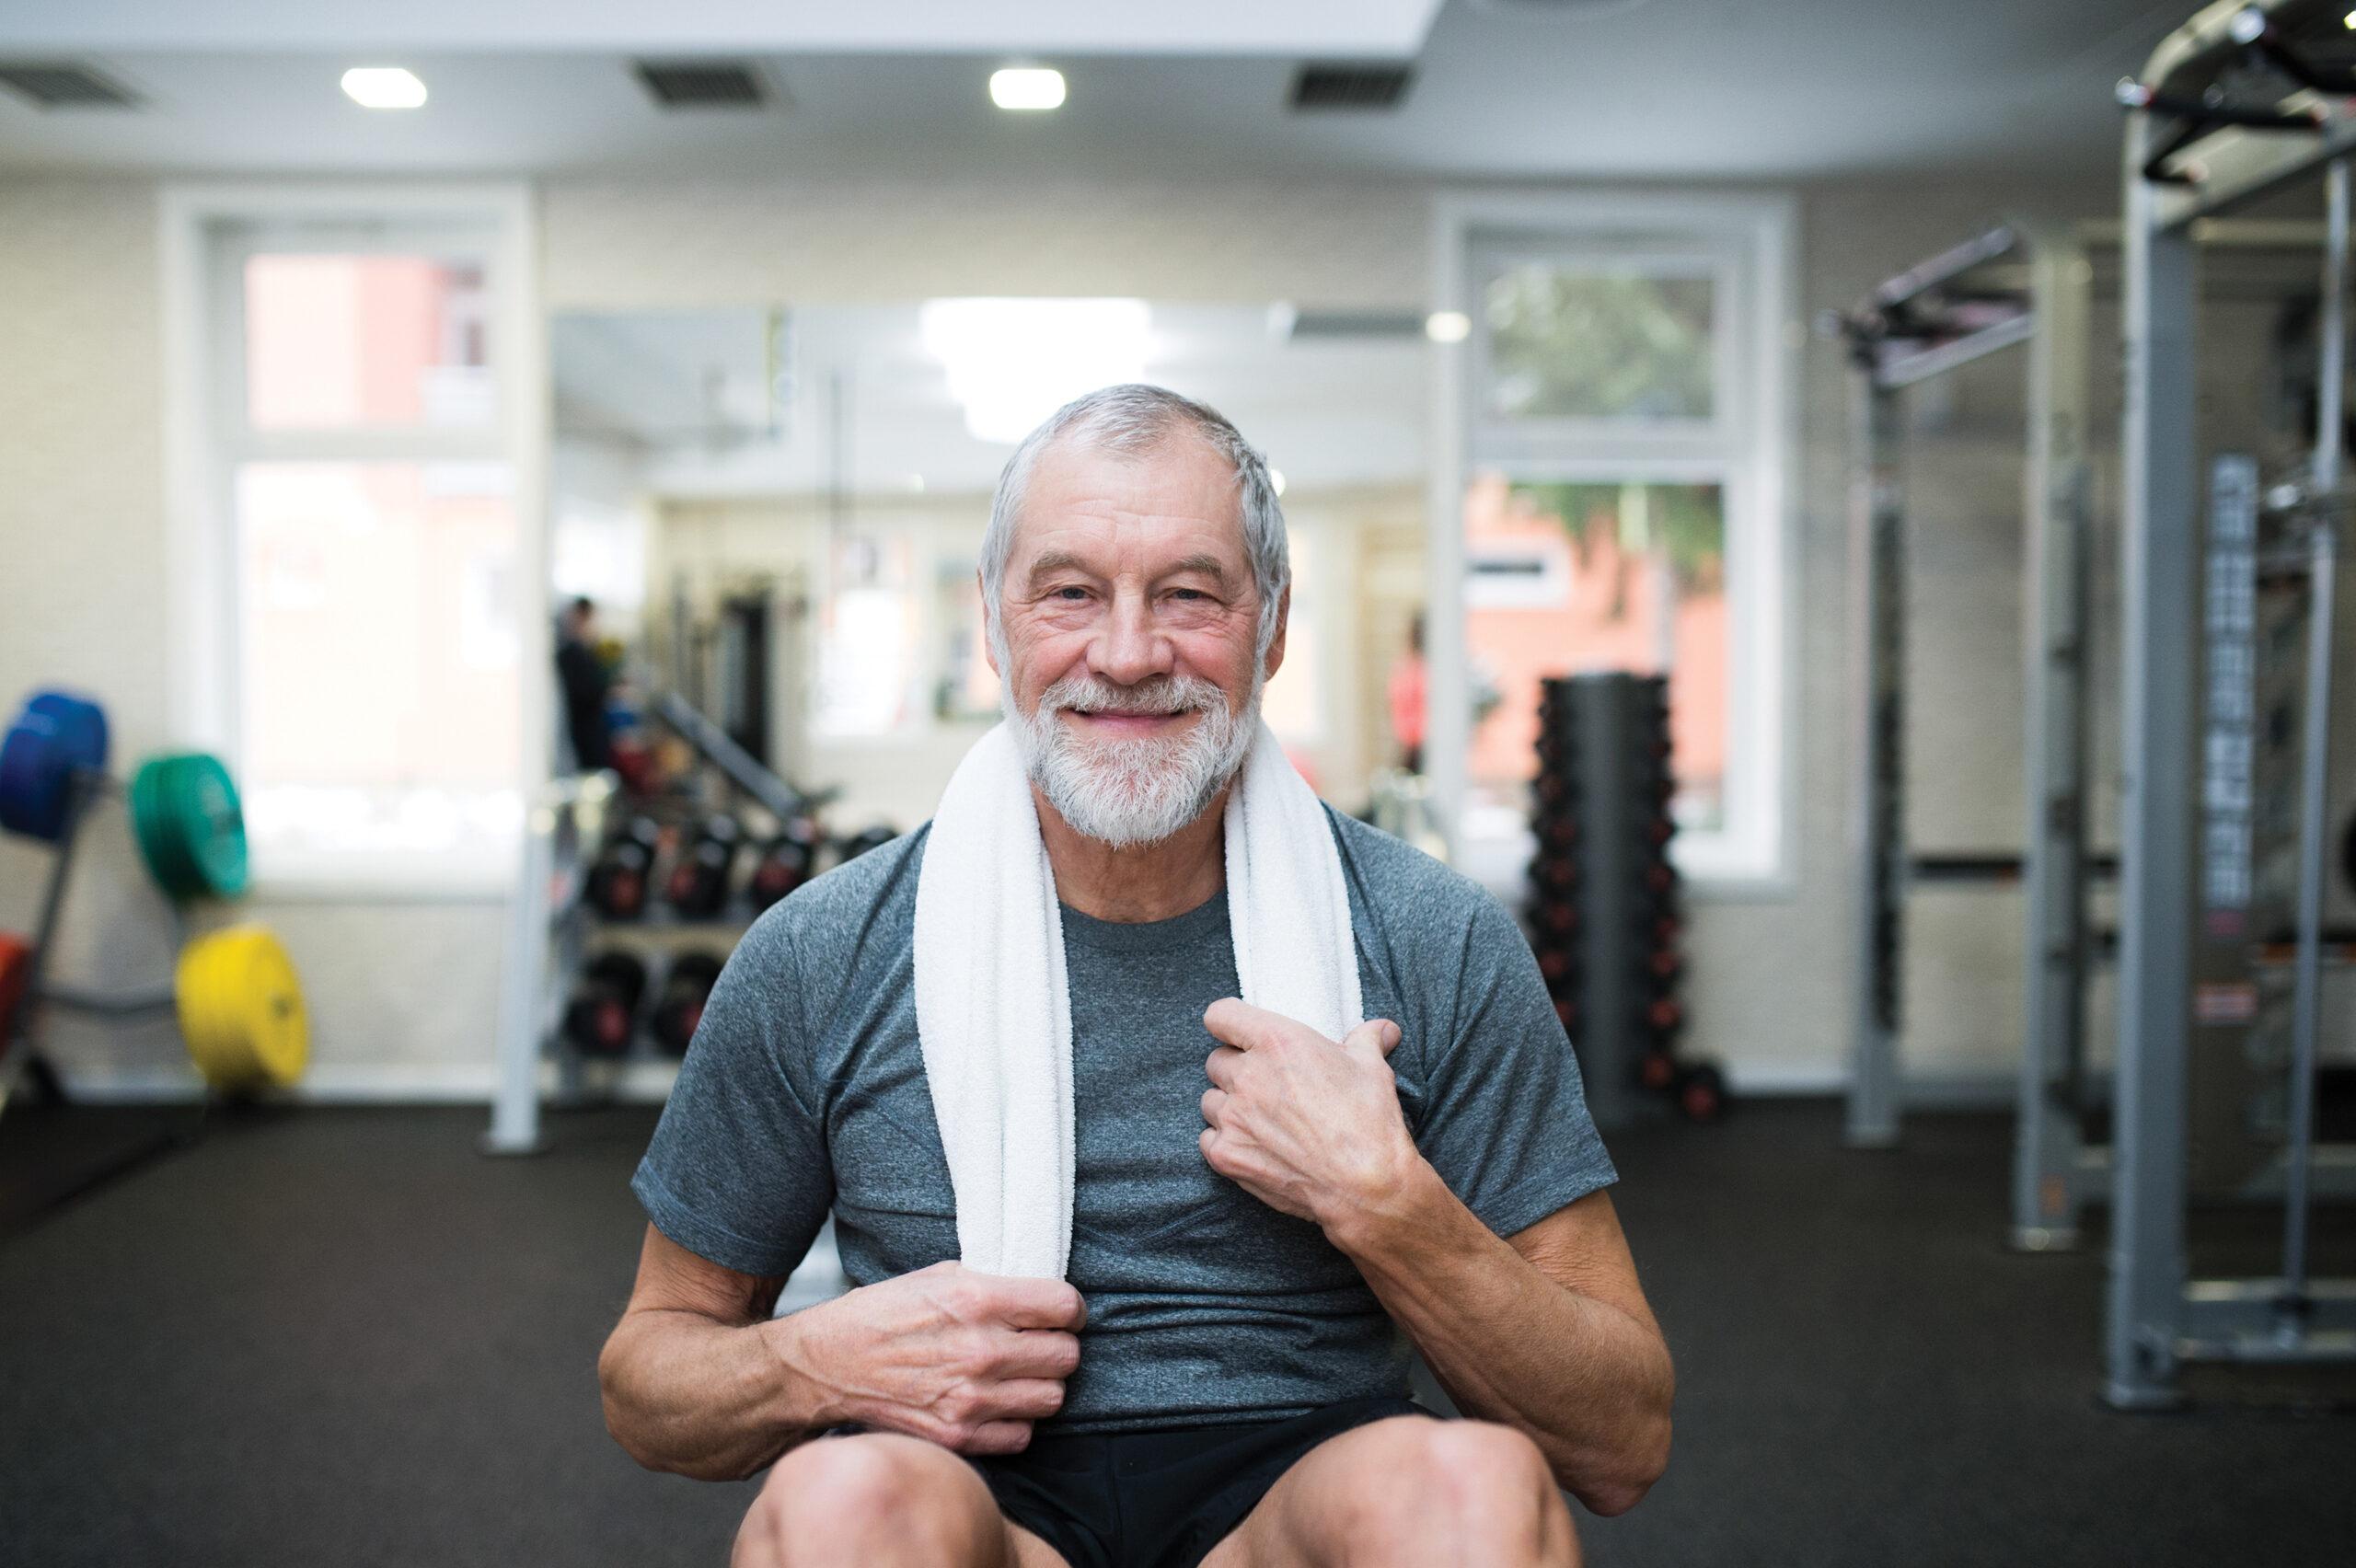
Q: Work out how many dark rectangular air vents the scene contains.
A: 3